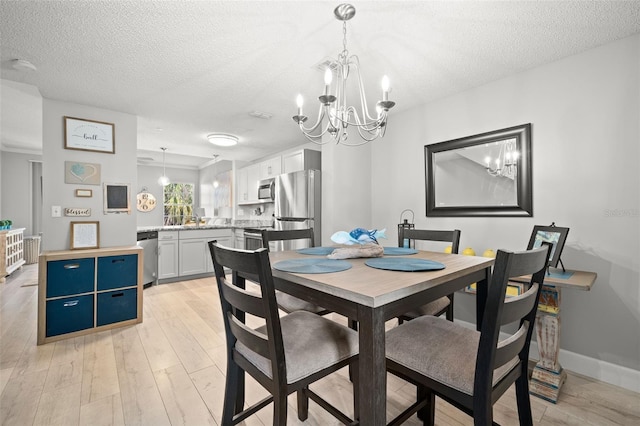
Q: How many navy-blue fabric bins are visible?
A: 4